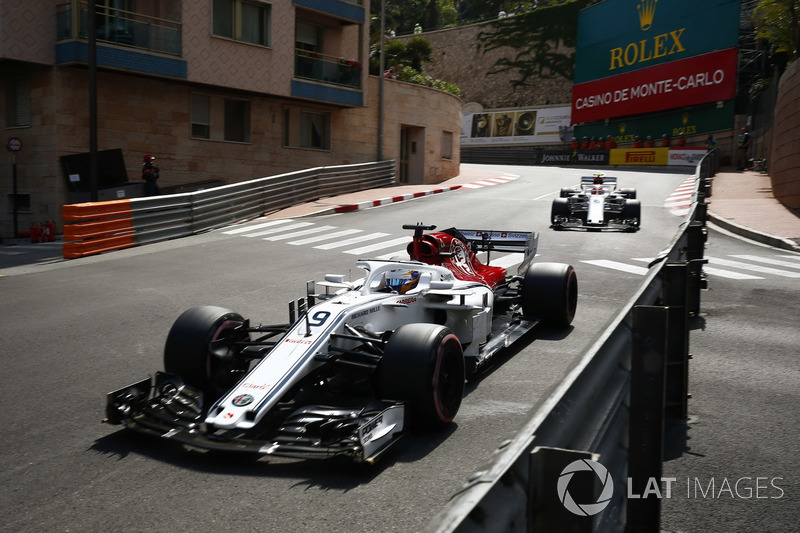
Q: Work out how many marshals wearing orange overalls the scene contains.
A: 9